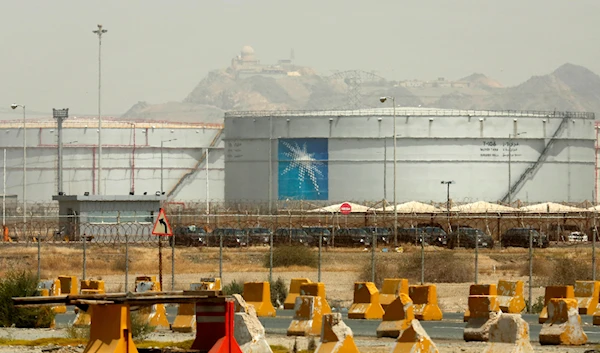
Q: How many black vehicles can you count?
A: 11